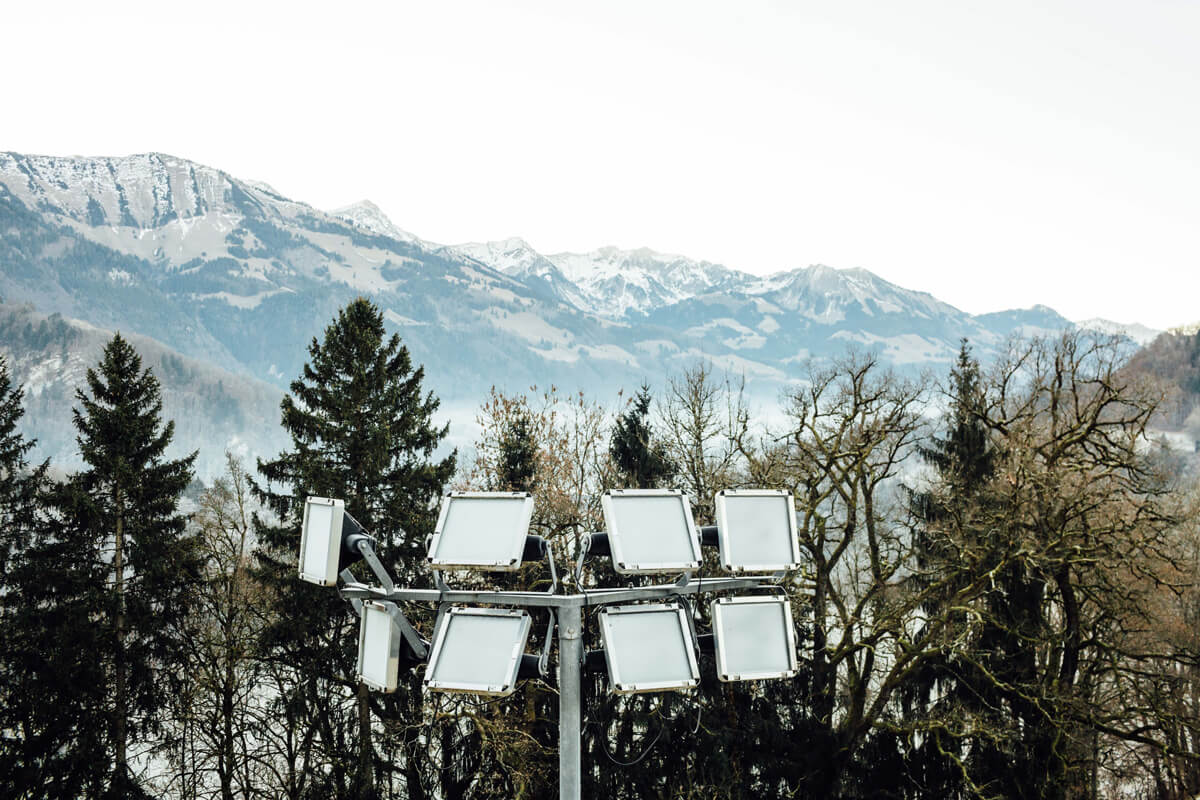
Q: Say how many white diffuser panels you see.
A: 8